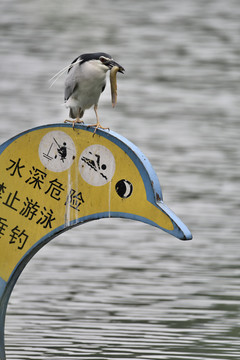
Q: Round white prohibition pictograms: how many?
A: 2